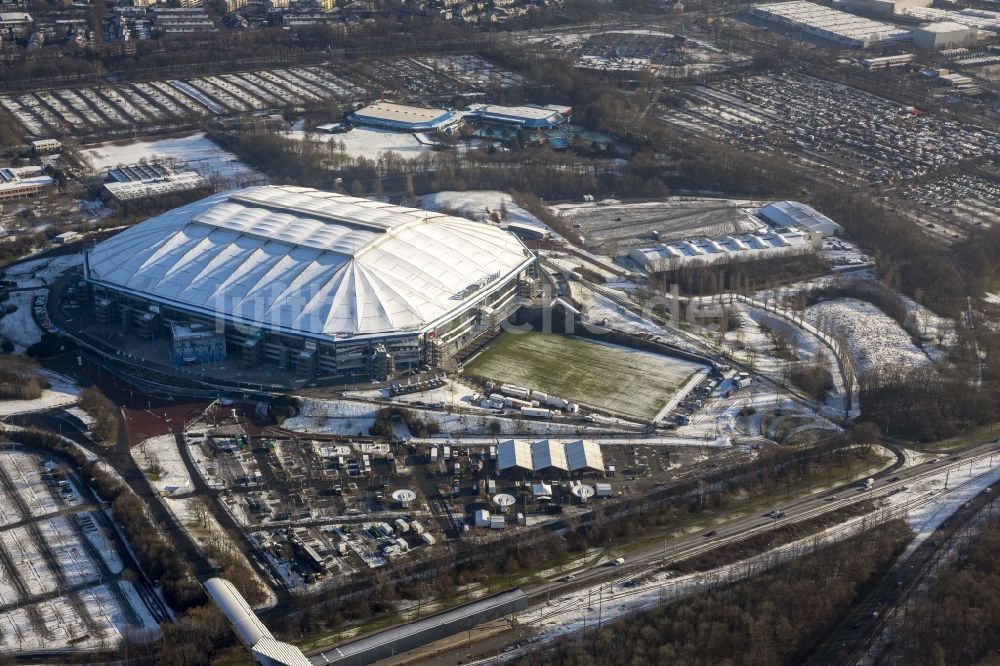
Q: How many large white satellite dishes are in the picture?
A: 3